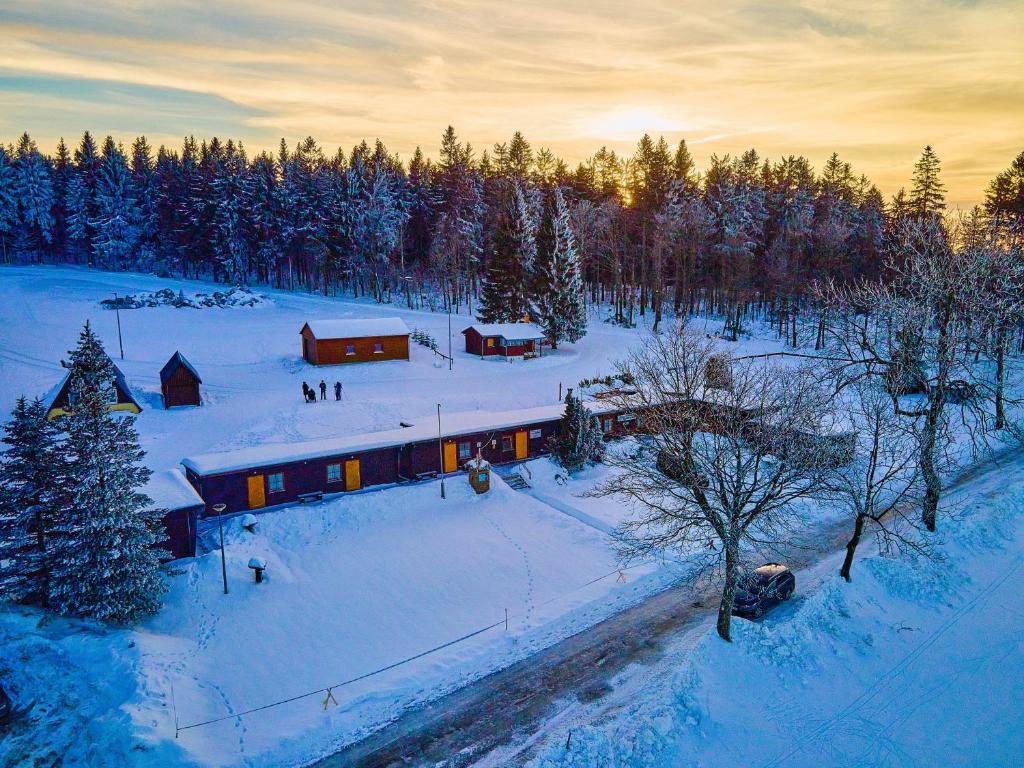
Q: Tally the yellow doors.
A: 4